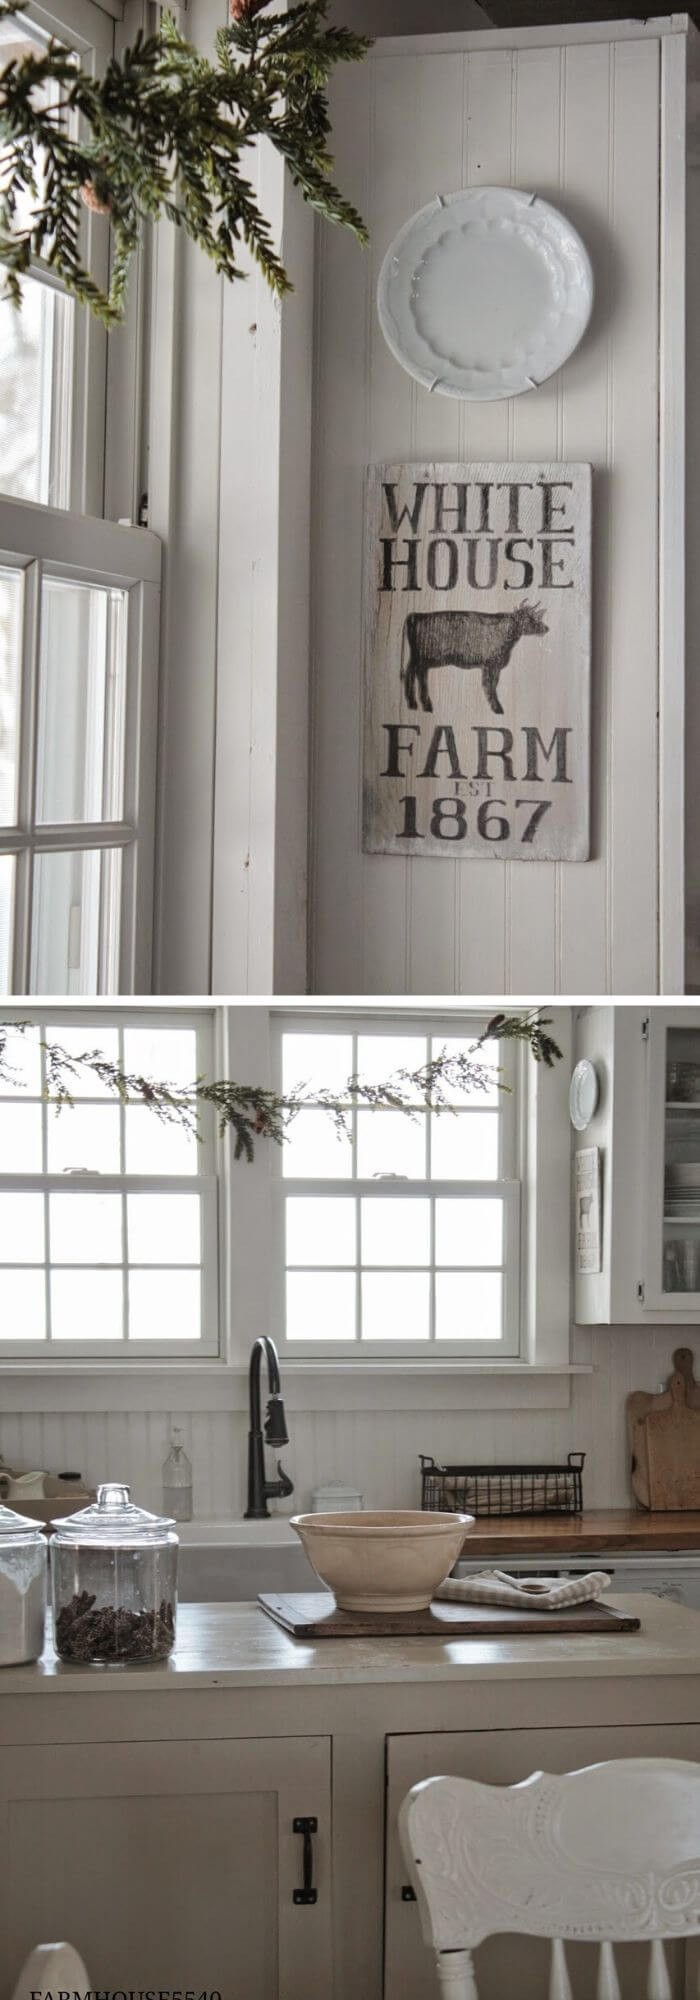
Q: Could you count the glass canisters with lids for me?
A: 2